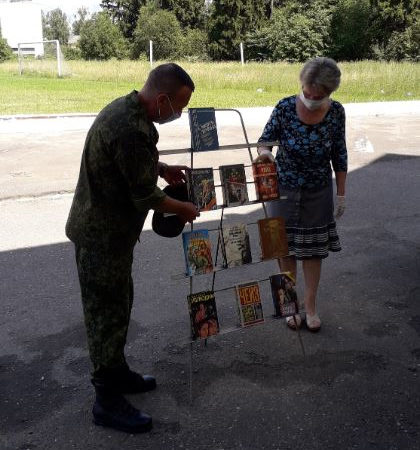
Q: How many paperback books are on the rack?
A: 10